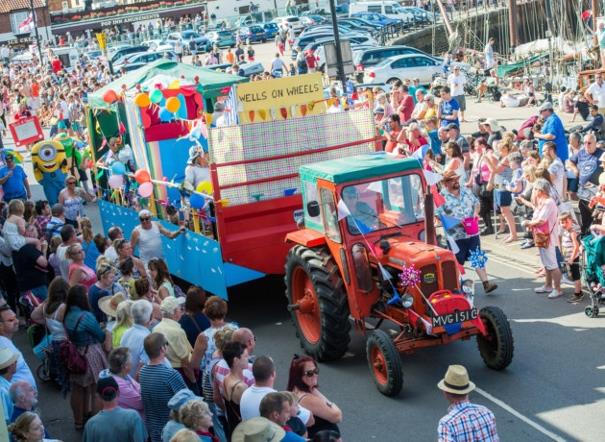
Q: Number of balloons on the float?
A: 11